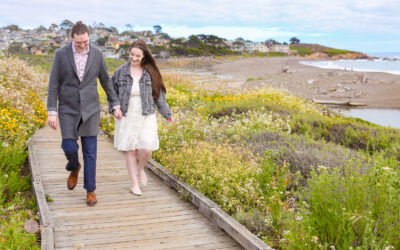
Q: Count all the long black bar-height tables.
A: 0